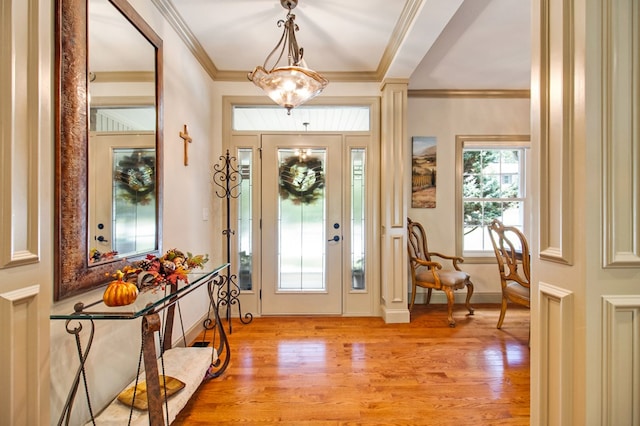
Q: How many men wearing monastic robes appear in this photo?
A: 0